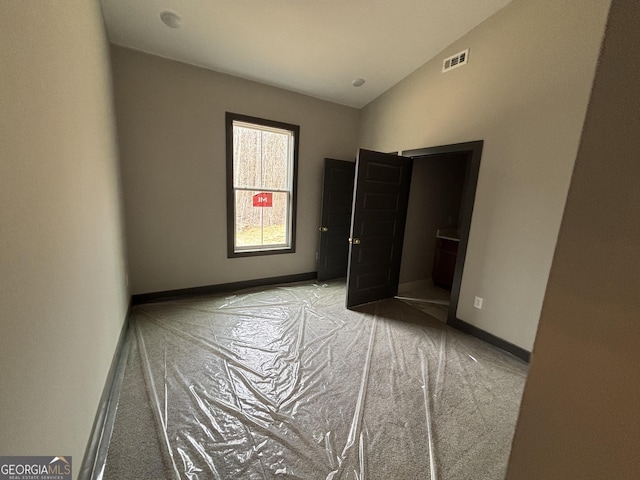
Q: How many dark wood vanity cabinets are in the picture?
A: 1